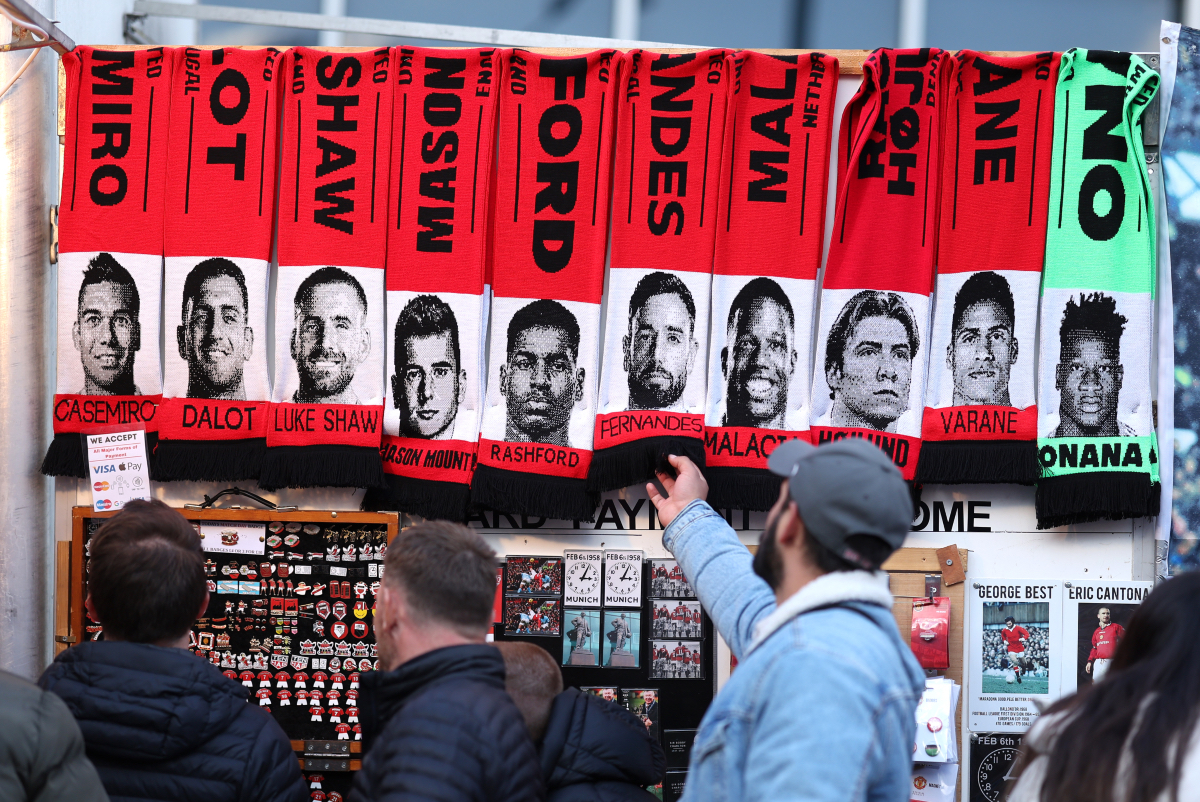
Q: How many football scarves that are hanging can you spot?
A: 10